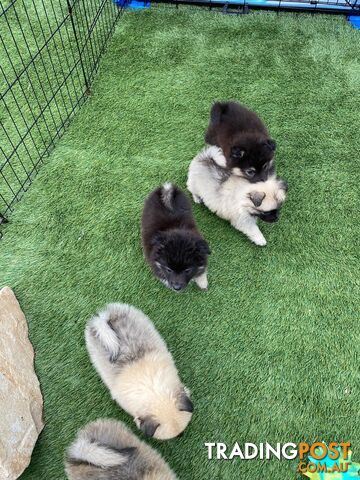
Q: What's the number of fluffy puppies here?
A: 5